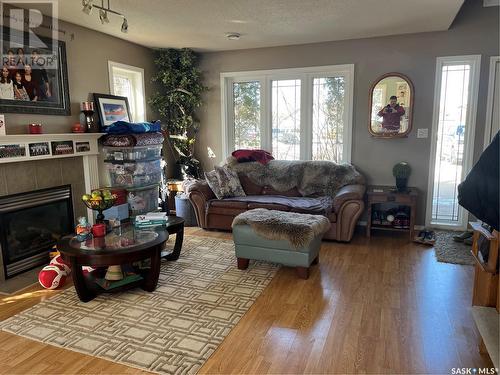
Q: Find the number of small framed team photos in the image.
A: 4